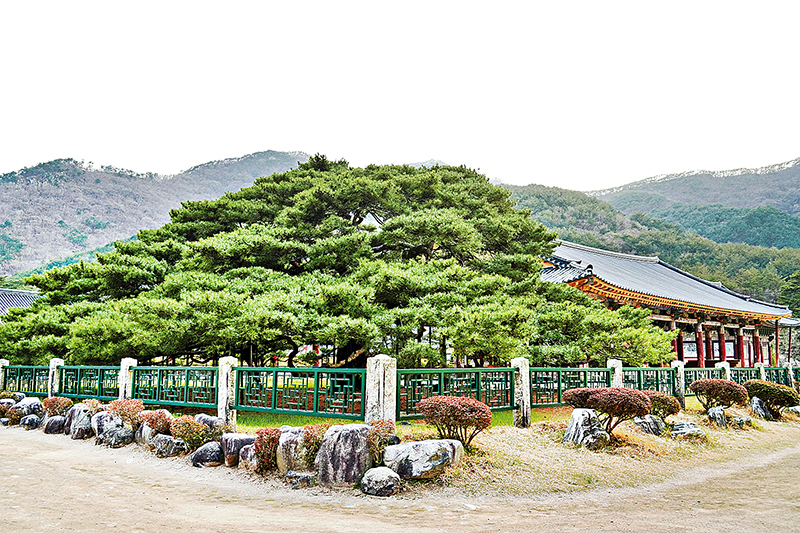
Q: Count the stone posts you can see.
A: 11